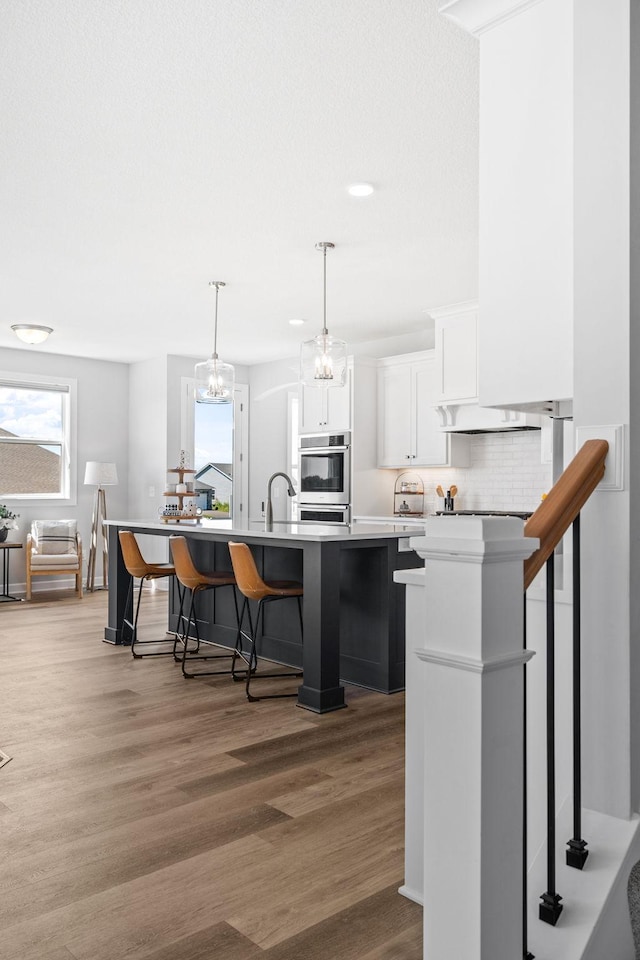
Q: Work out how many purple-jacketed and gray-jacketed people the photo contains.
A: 0